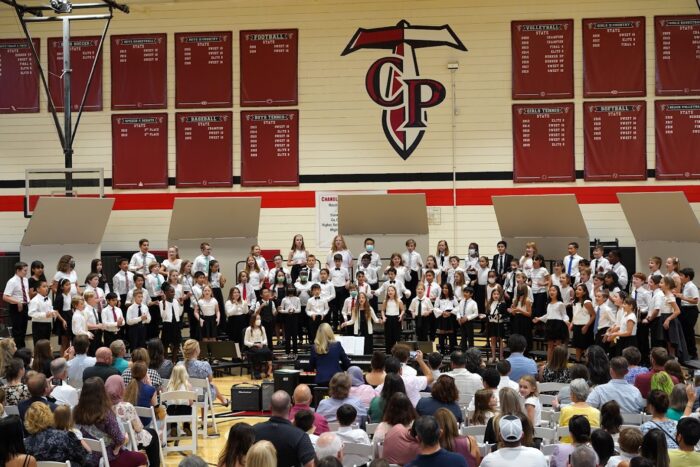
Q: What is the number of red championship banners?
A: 14